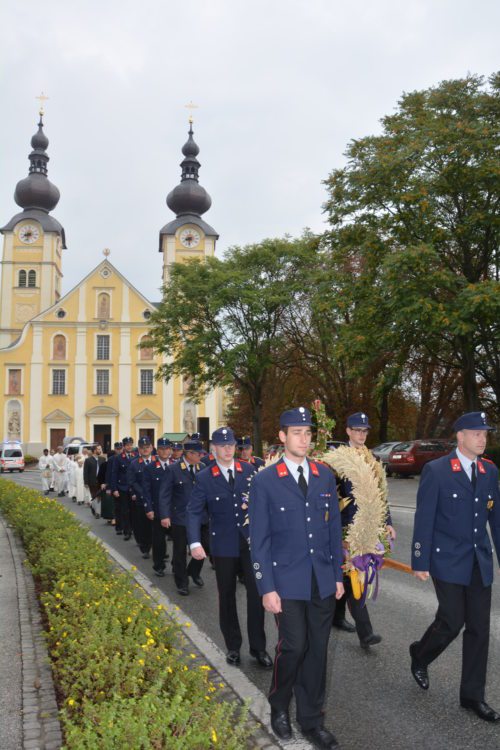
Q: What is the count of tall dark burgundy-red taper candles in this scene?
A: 0